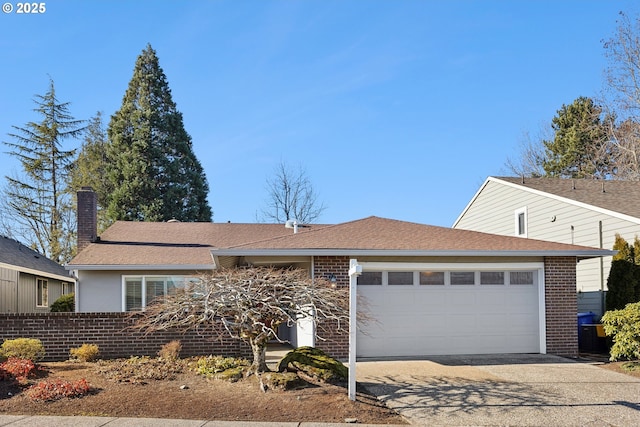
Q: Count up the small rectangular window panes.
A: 6